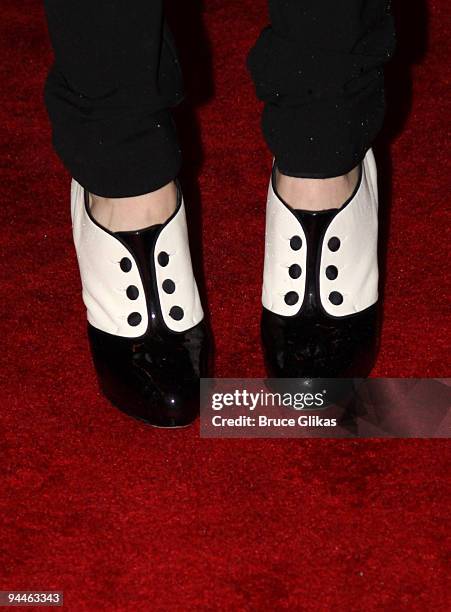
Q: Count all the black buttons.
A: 12